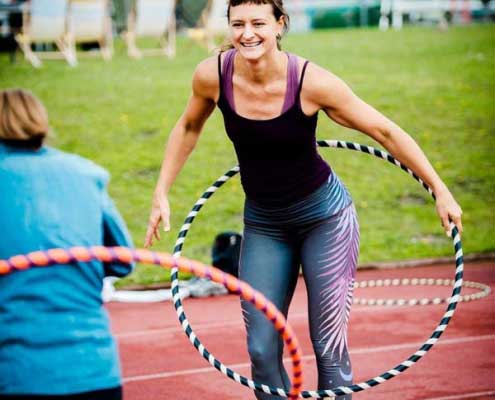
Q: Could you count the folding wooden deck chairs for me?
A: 4